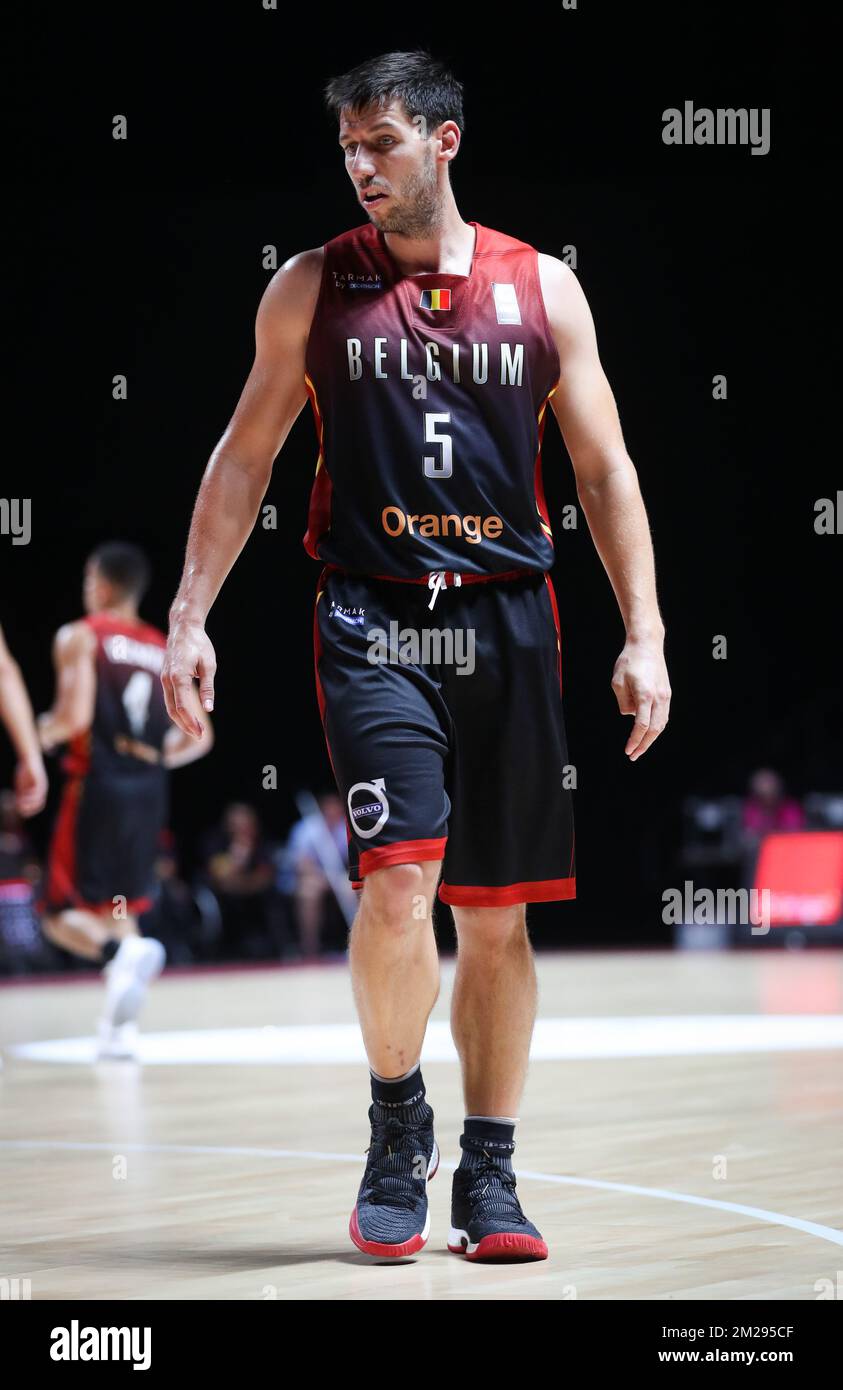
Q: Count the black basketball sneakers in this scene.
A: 2